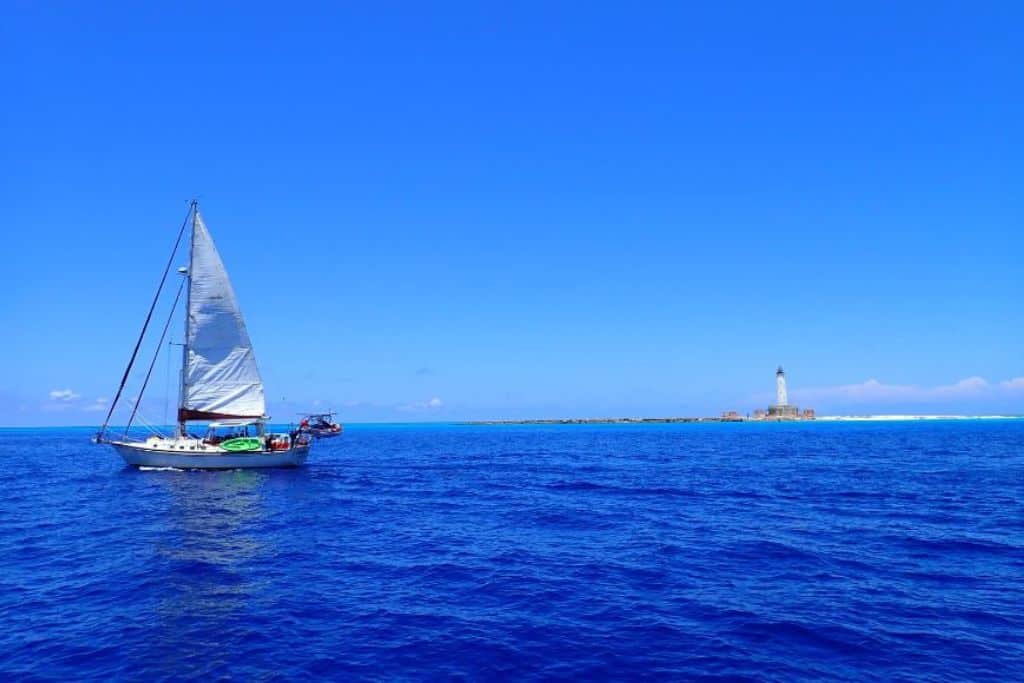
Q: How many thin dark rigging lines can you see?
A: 2